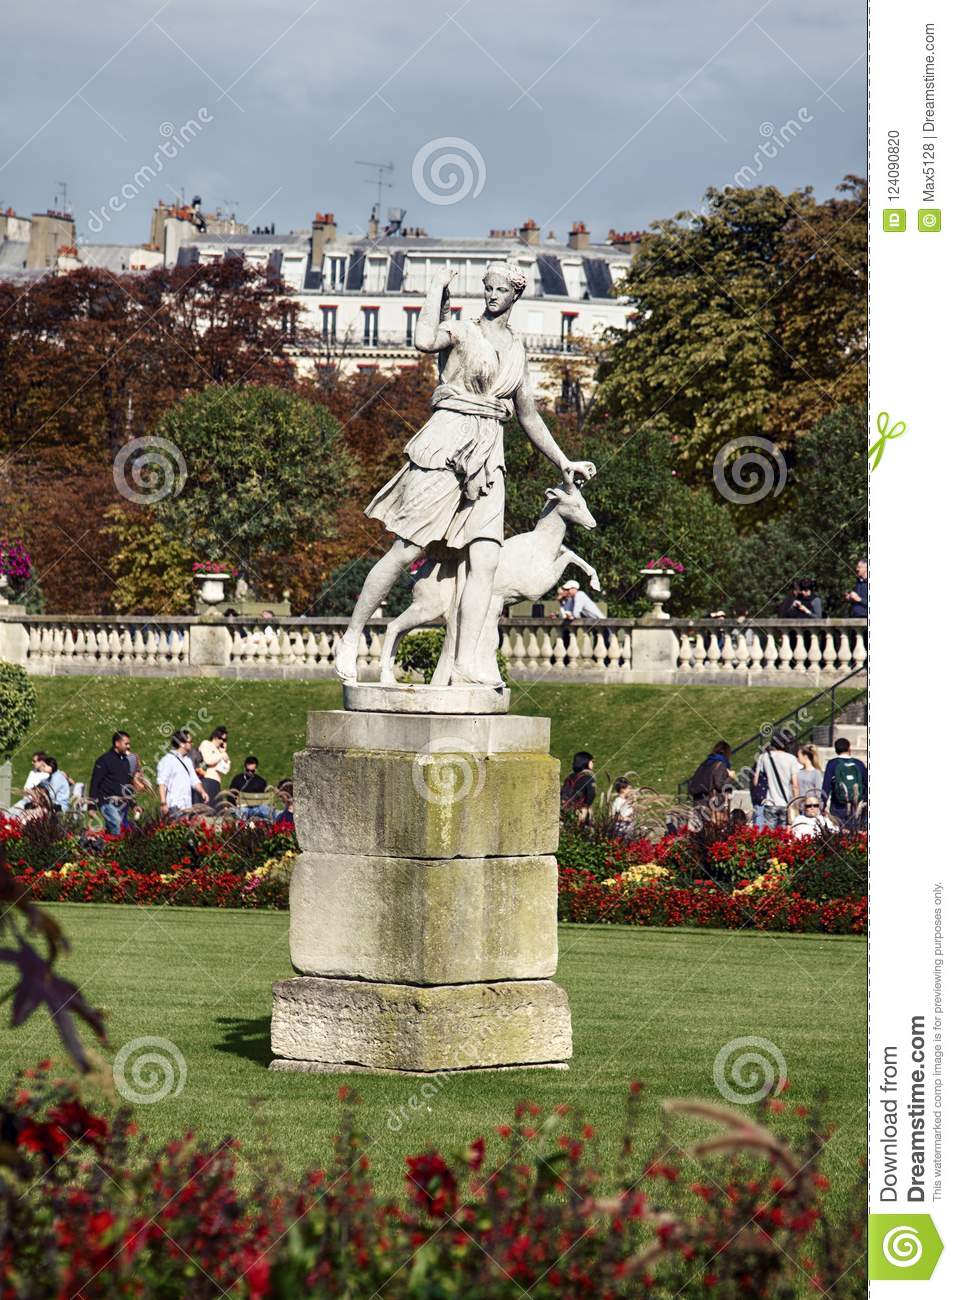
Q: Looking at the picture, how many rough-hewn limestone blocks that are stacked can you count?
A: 3